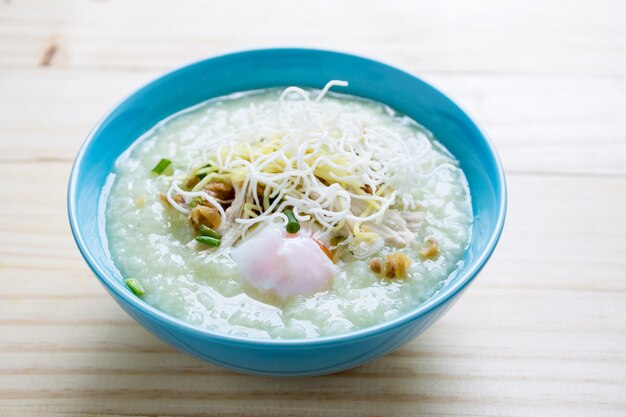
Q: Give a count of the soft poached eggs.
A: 1